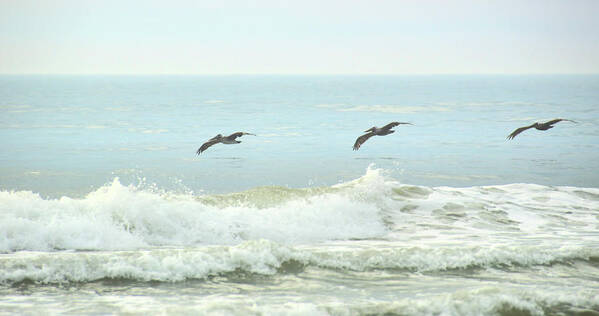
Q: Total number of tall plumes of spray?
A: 2